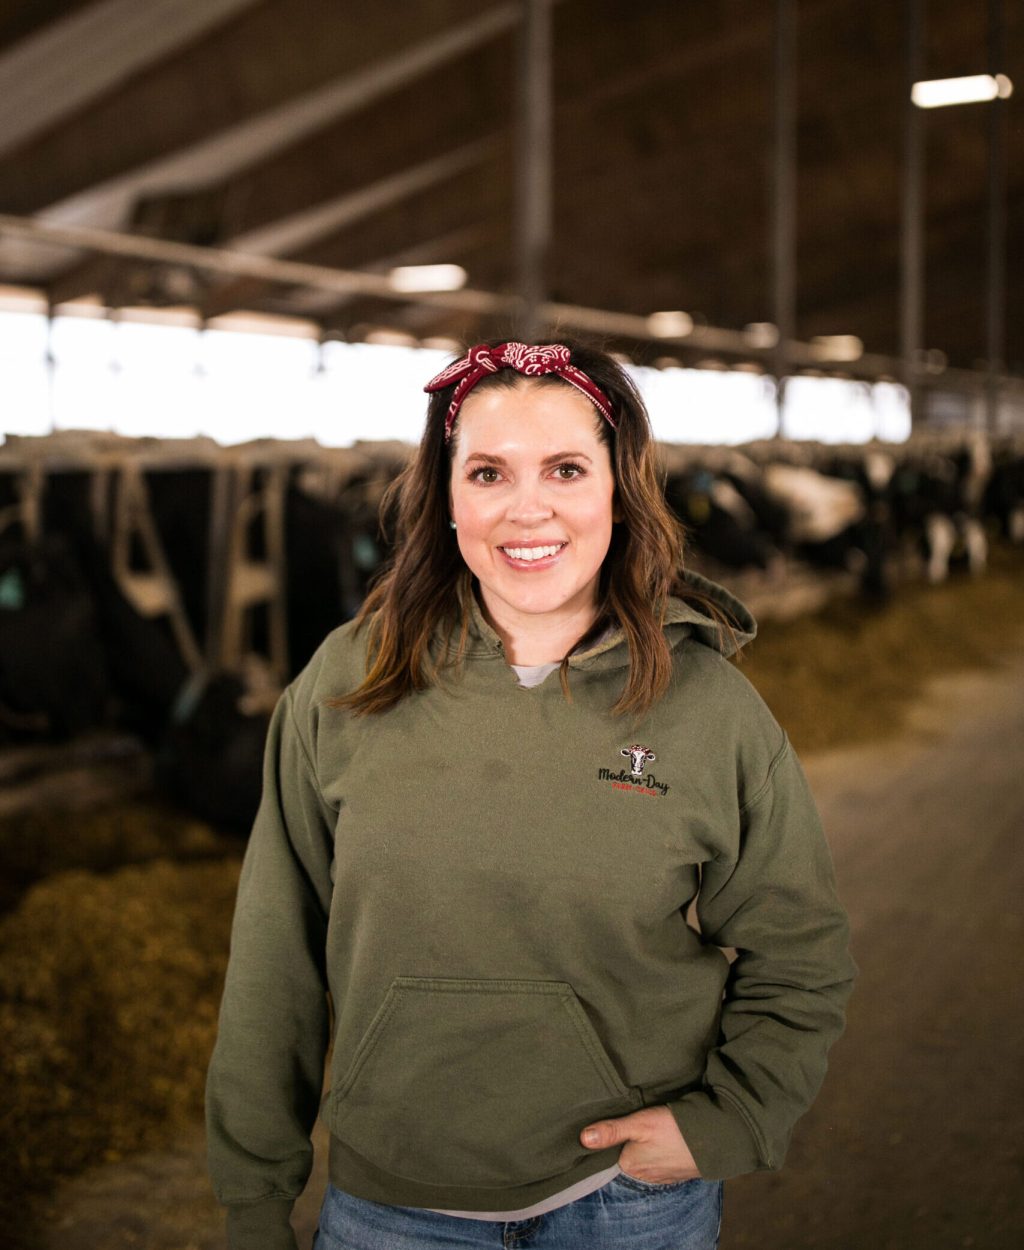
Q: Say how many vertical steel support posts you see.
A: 4